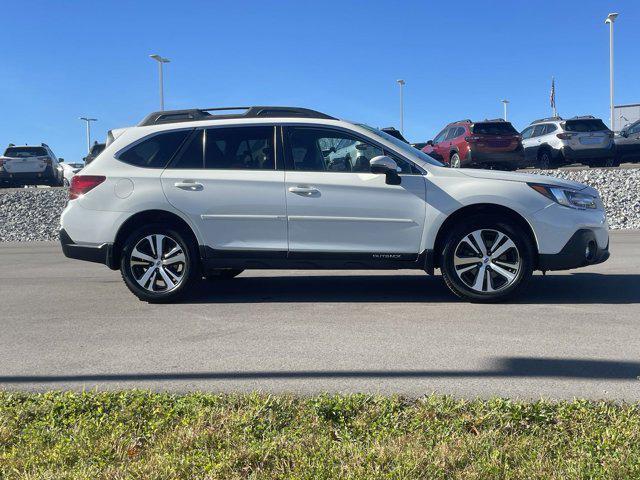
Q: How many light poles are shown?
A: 5